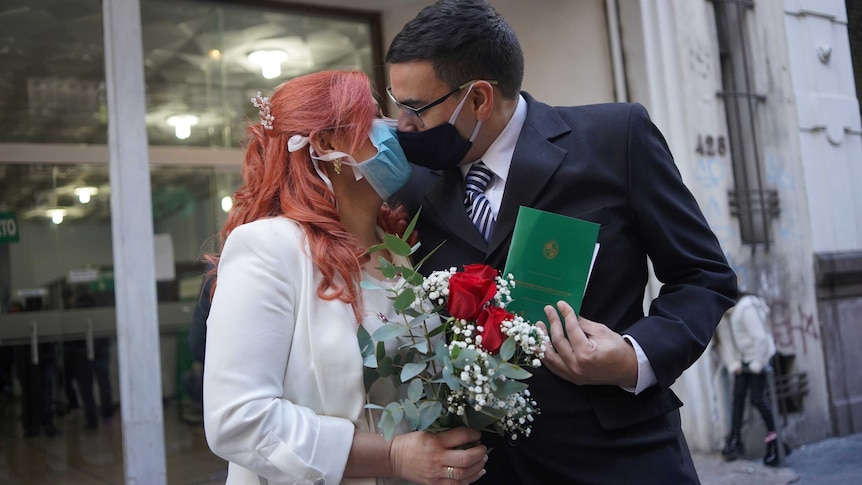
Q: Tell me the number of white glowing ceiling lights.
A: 5